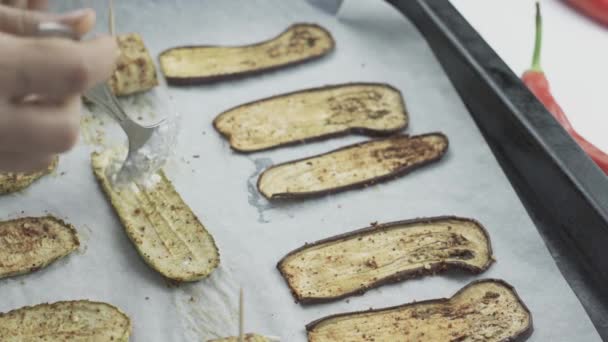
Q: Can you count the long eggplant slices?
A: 5